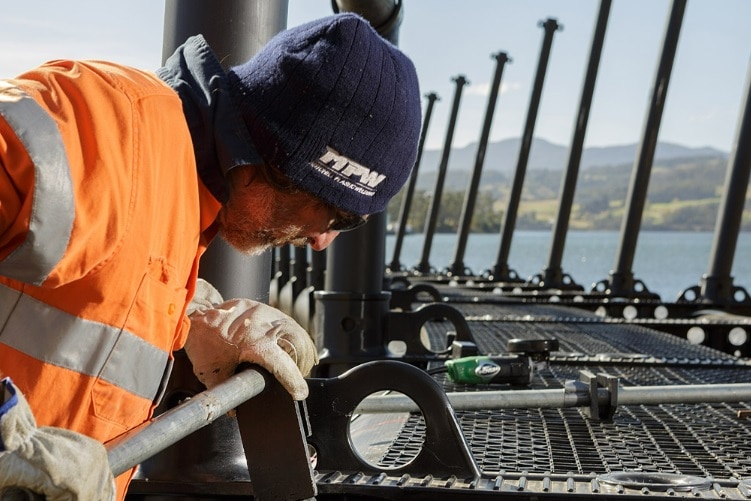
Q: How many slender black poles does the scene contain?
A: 7